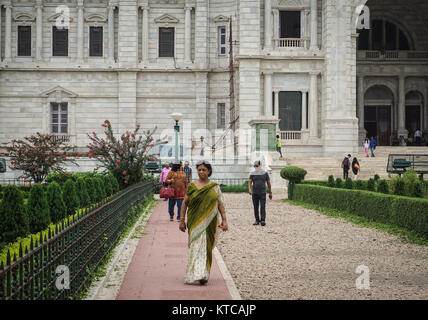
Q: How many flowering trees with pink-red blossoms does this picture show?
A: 2